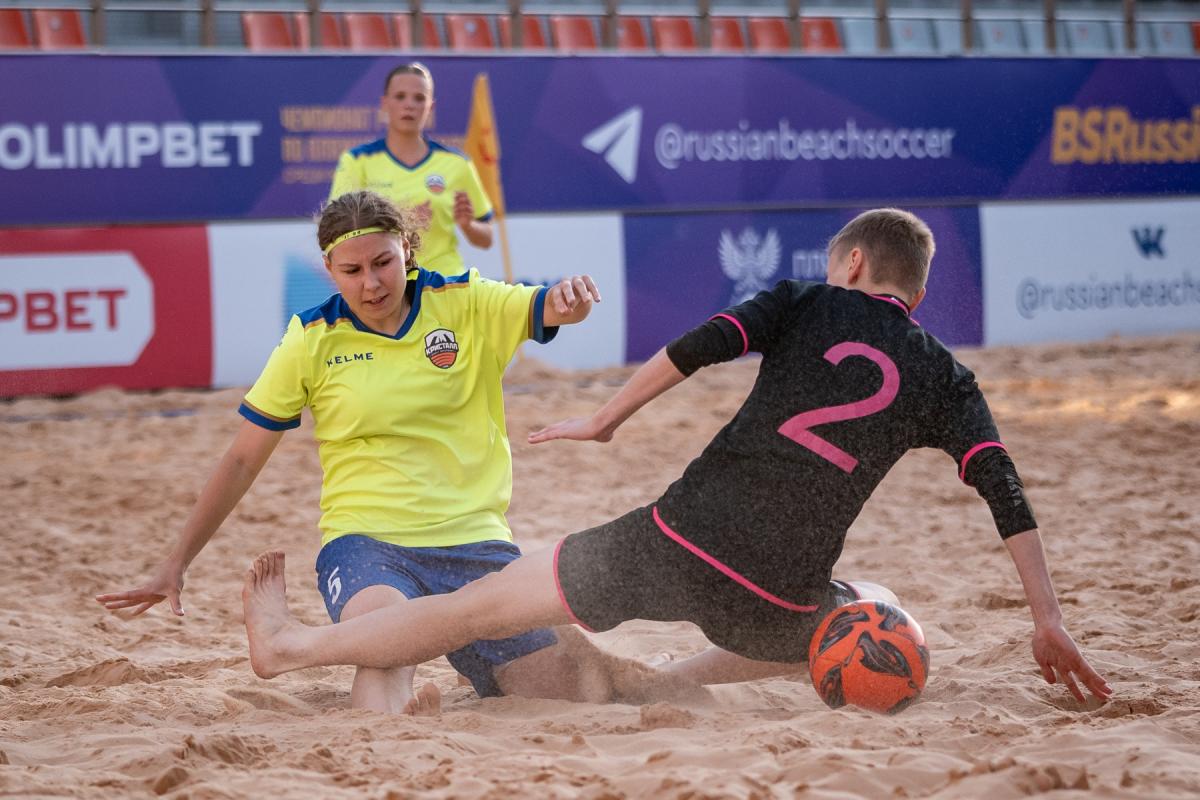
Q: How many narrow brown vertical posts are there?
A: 12